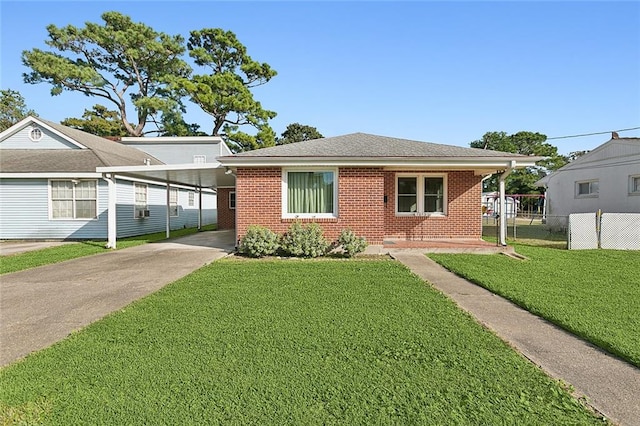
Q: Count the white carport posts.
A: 3